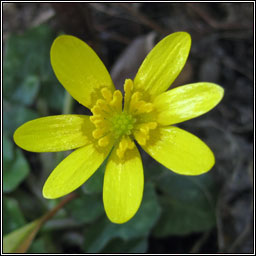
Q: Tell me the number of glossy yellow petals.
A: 7